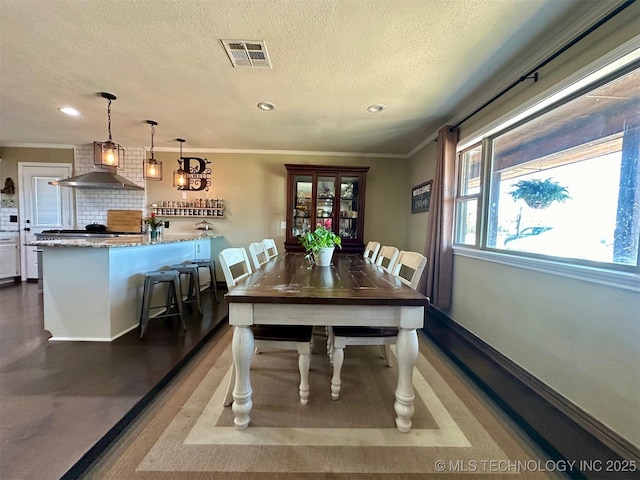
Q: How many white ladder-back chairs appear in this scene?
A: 6